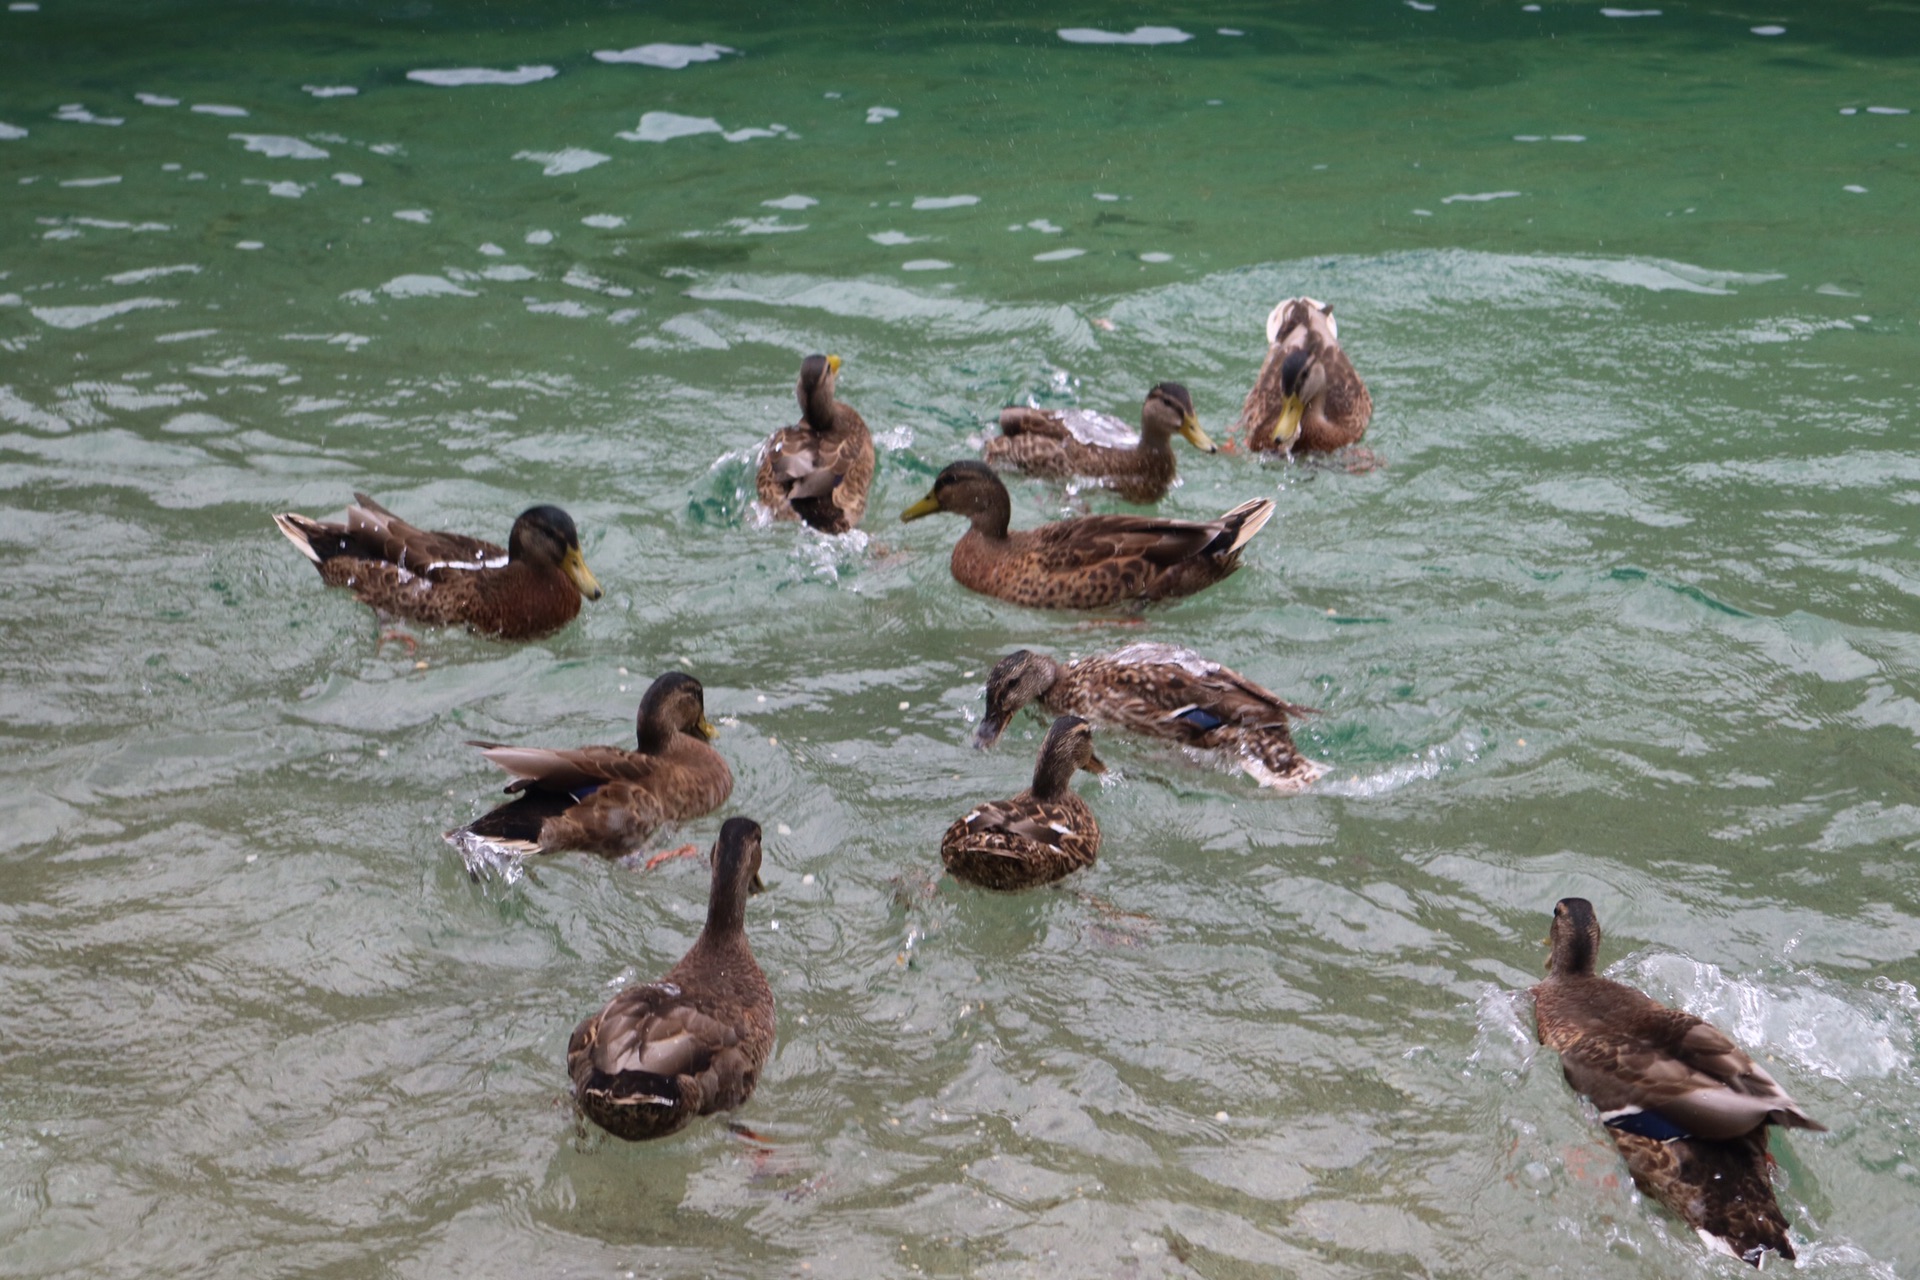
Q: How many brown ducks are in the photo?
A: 10